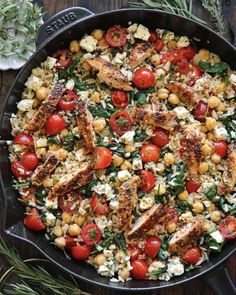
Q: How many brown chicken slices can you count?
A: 13